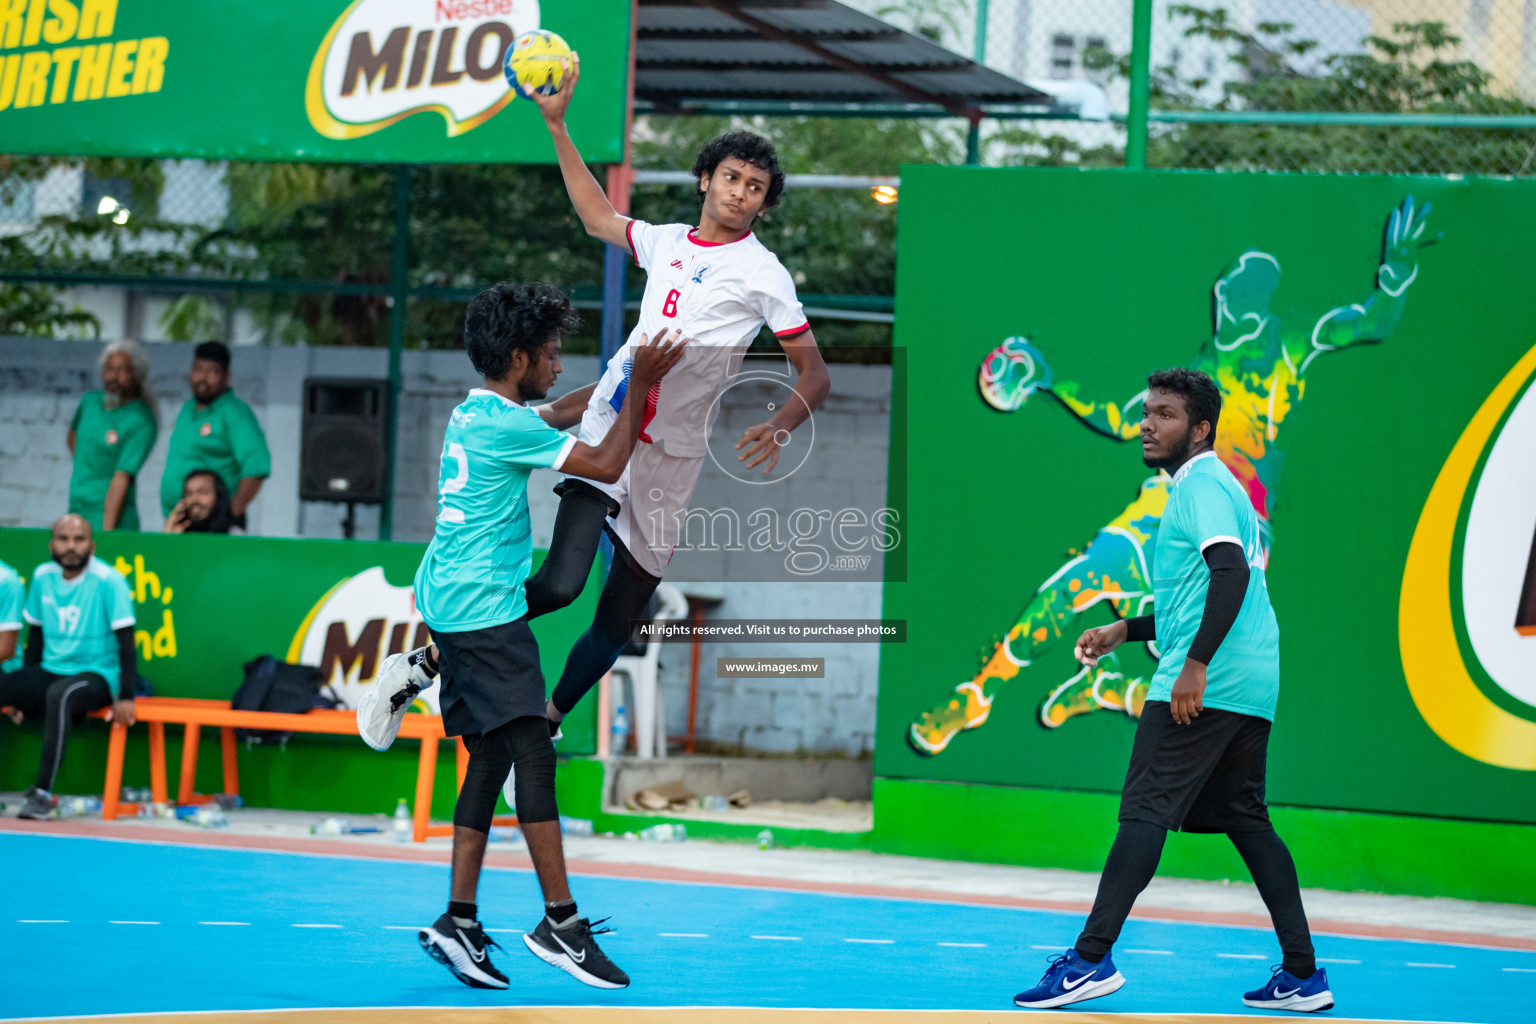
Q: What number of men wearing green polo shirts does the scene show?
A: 2